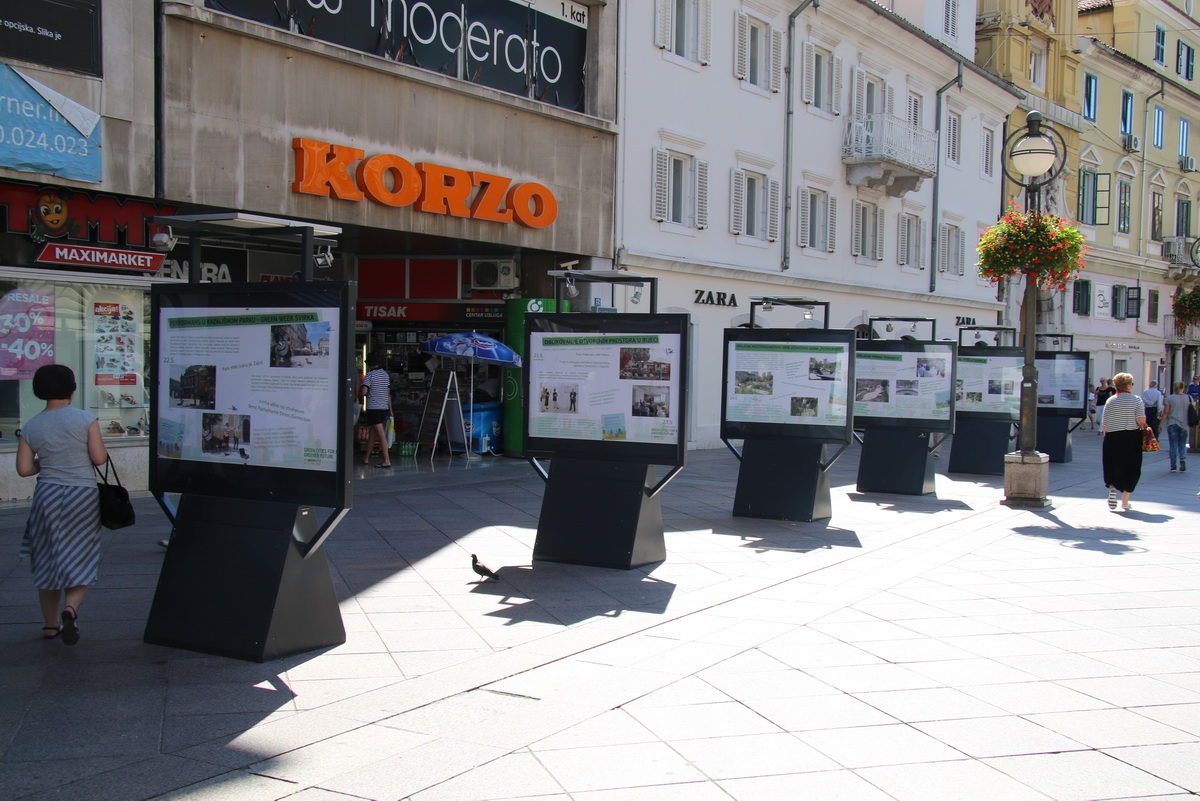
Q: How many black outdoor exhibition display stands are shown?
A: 6